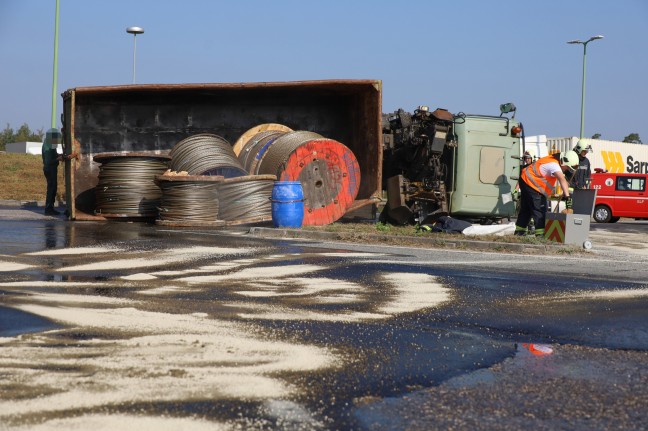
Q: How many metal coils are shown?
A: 6